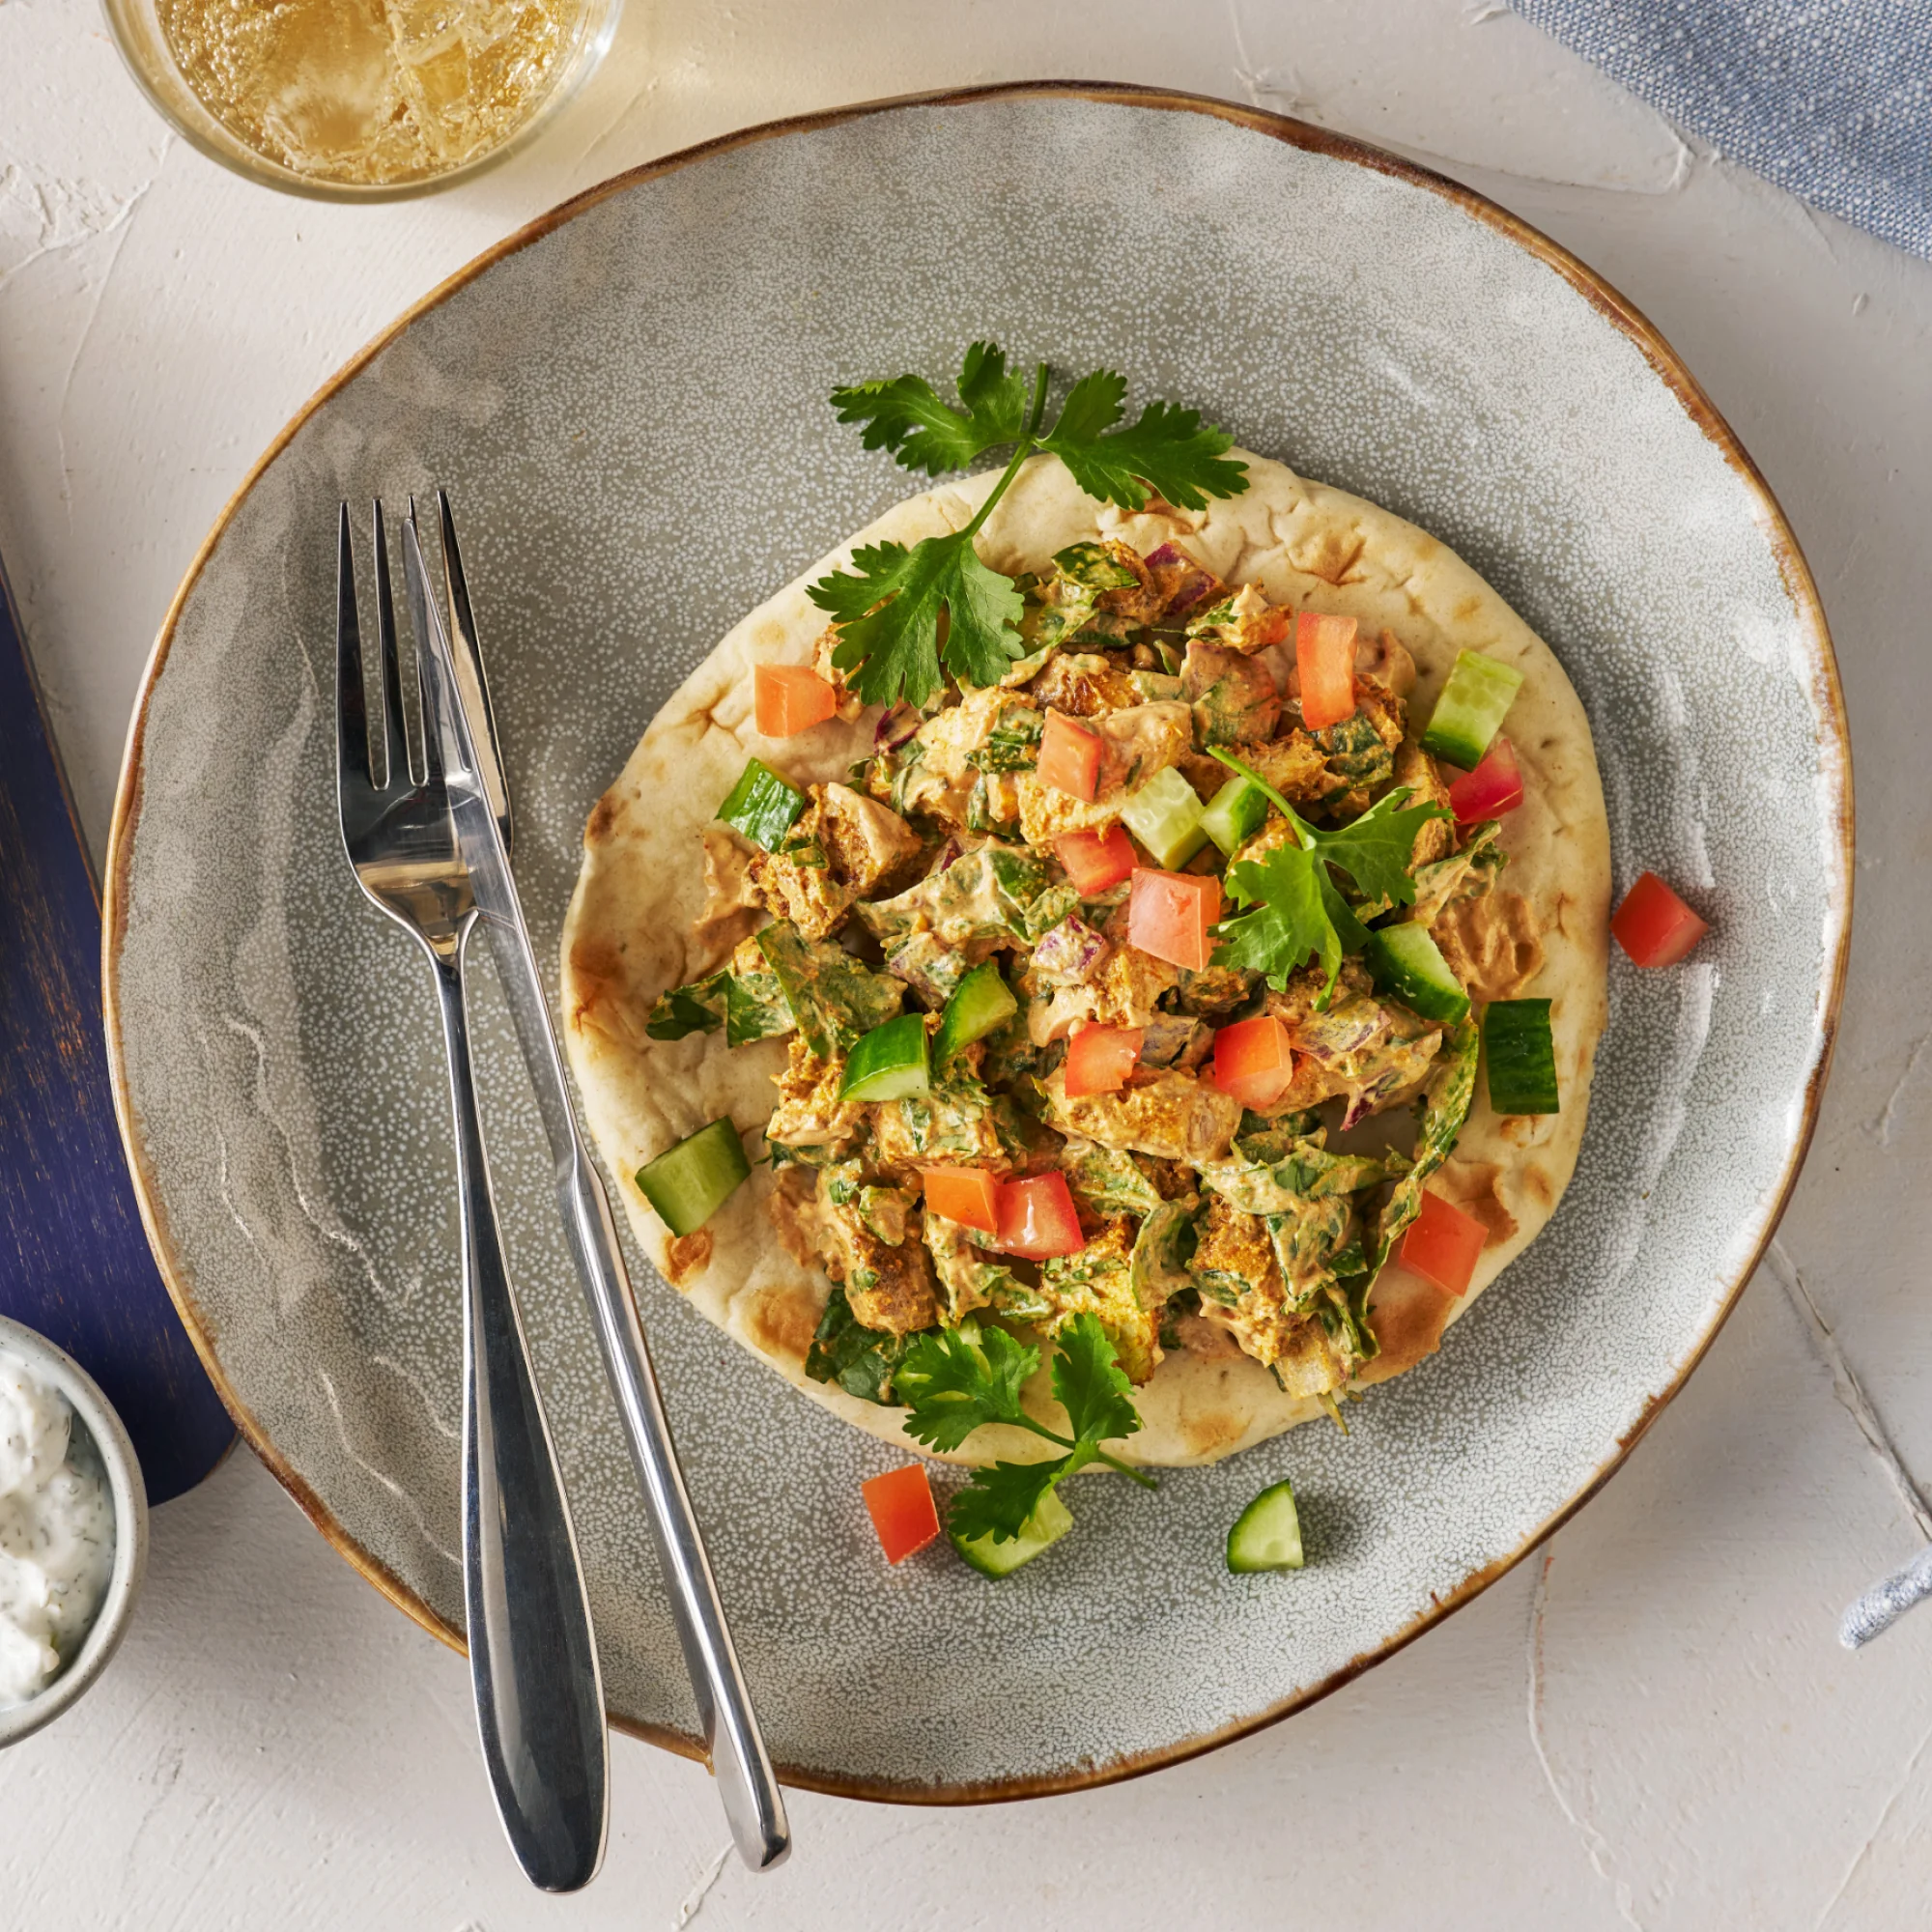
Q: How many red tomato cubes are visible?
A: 13